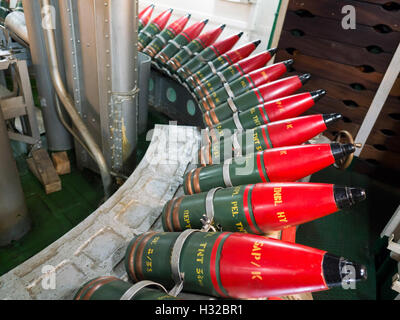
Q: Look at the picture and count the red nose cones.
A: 15